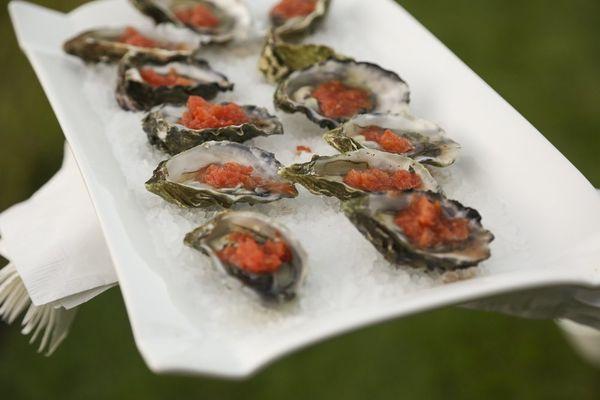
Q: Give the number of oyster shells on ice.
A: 12